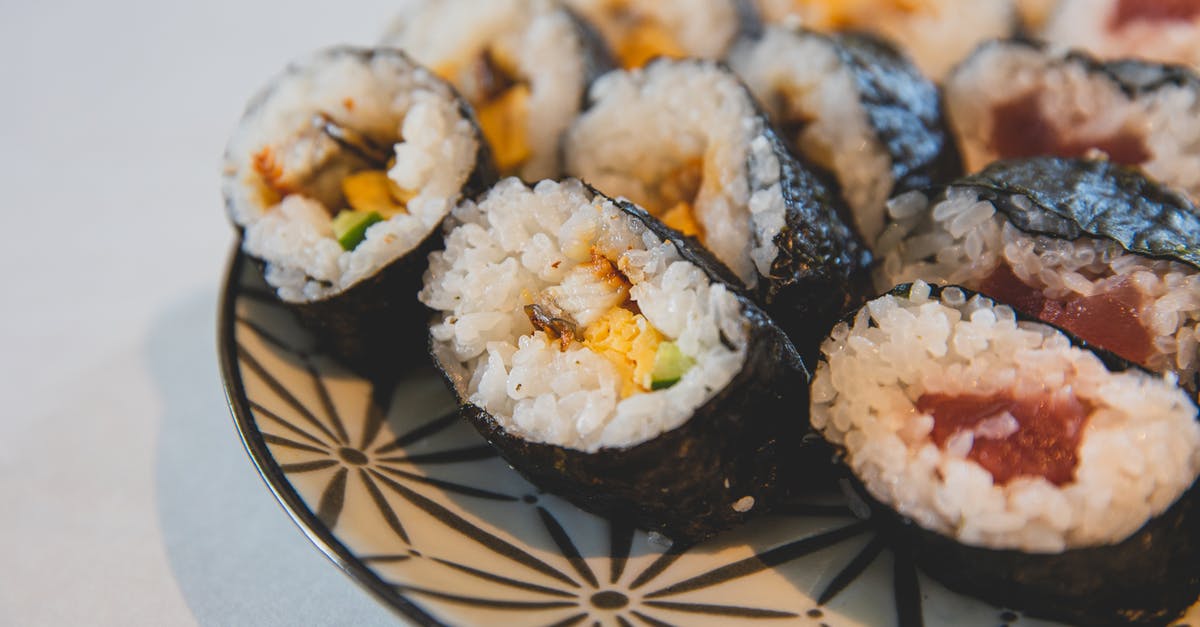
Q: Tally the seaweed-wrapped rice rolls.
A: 11